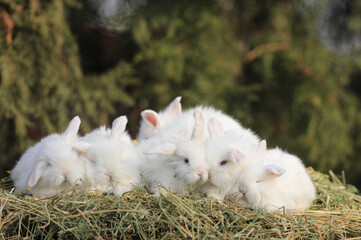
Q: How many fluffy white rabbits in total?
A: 6